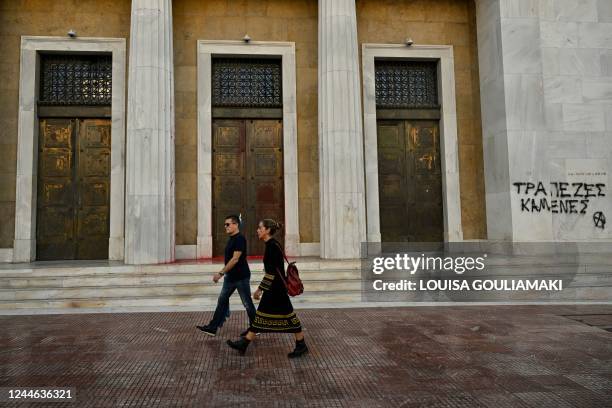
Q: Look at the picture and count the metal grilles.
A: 3